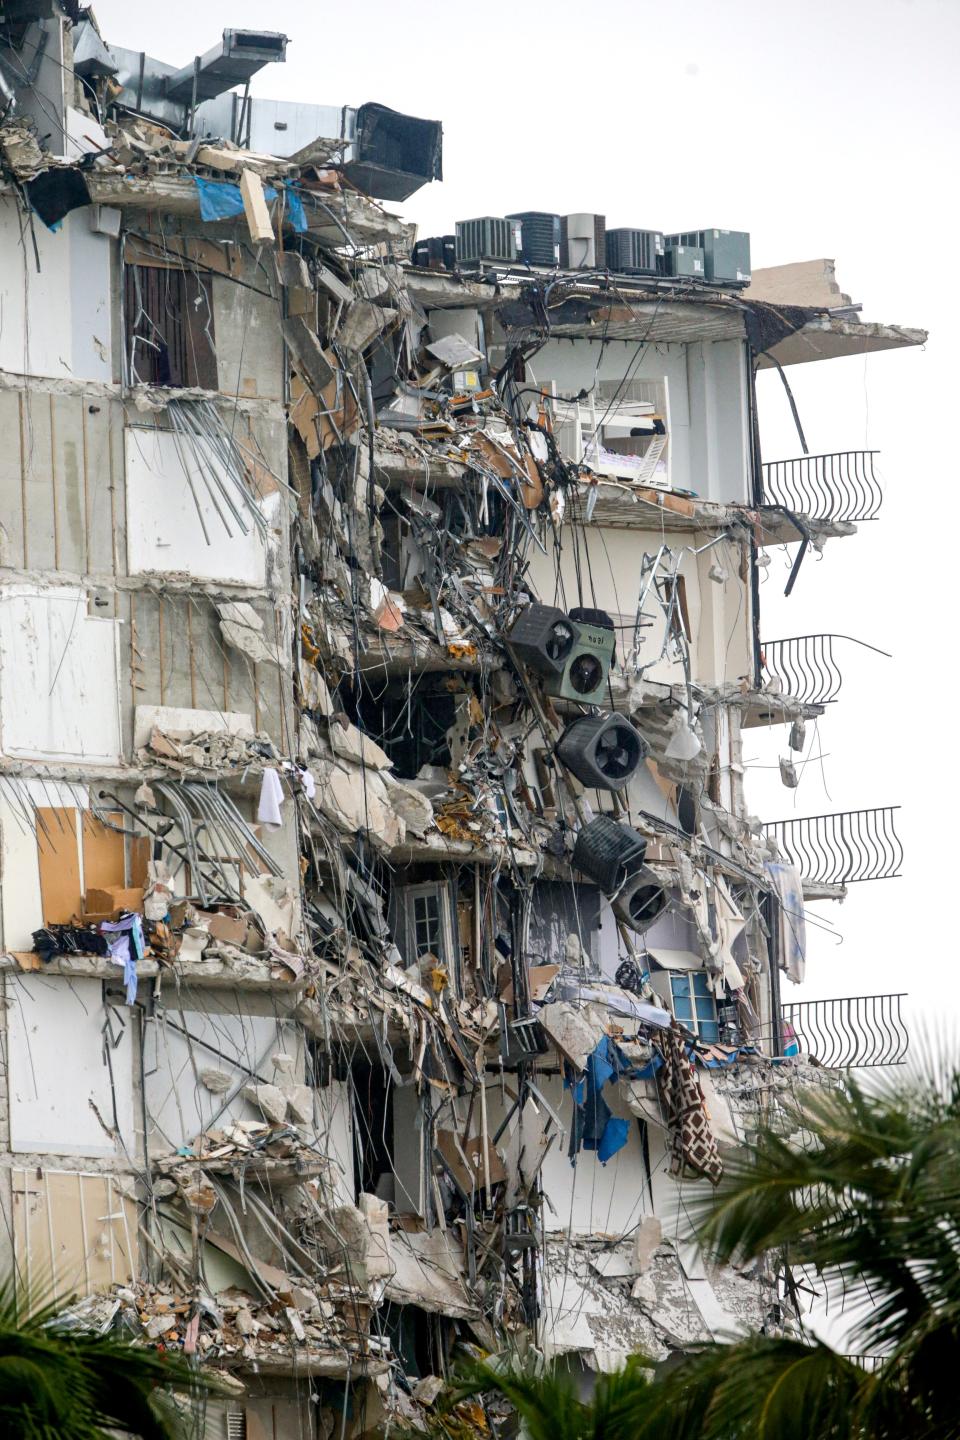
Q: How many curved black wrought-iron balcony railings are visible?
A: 4